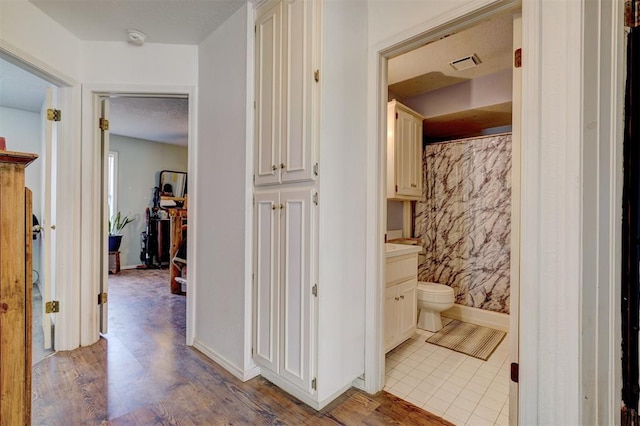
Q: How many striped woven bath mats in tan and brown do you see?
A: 1